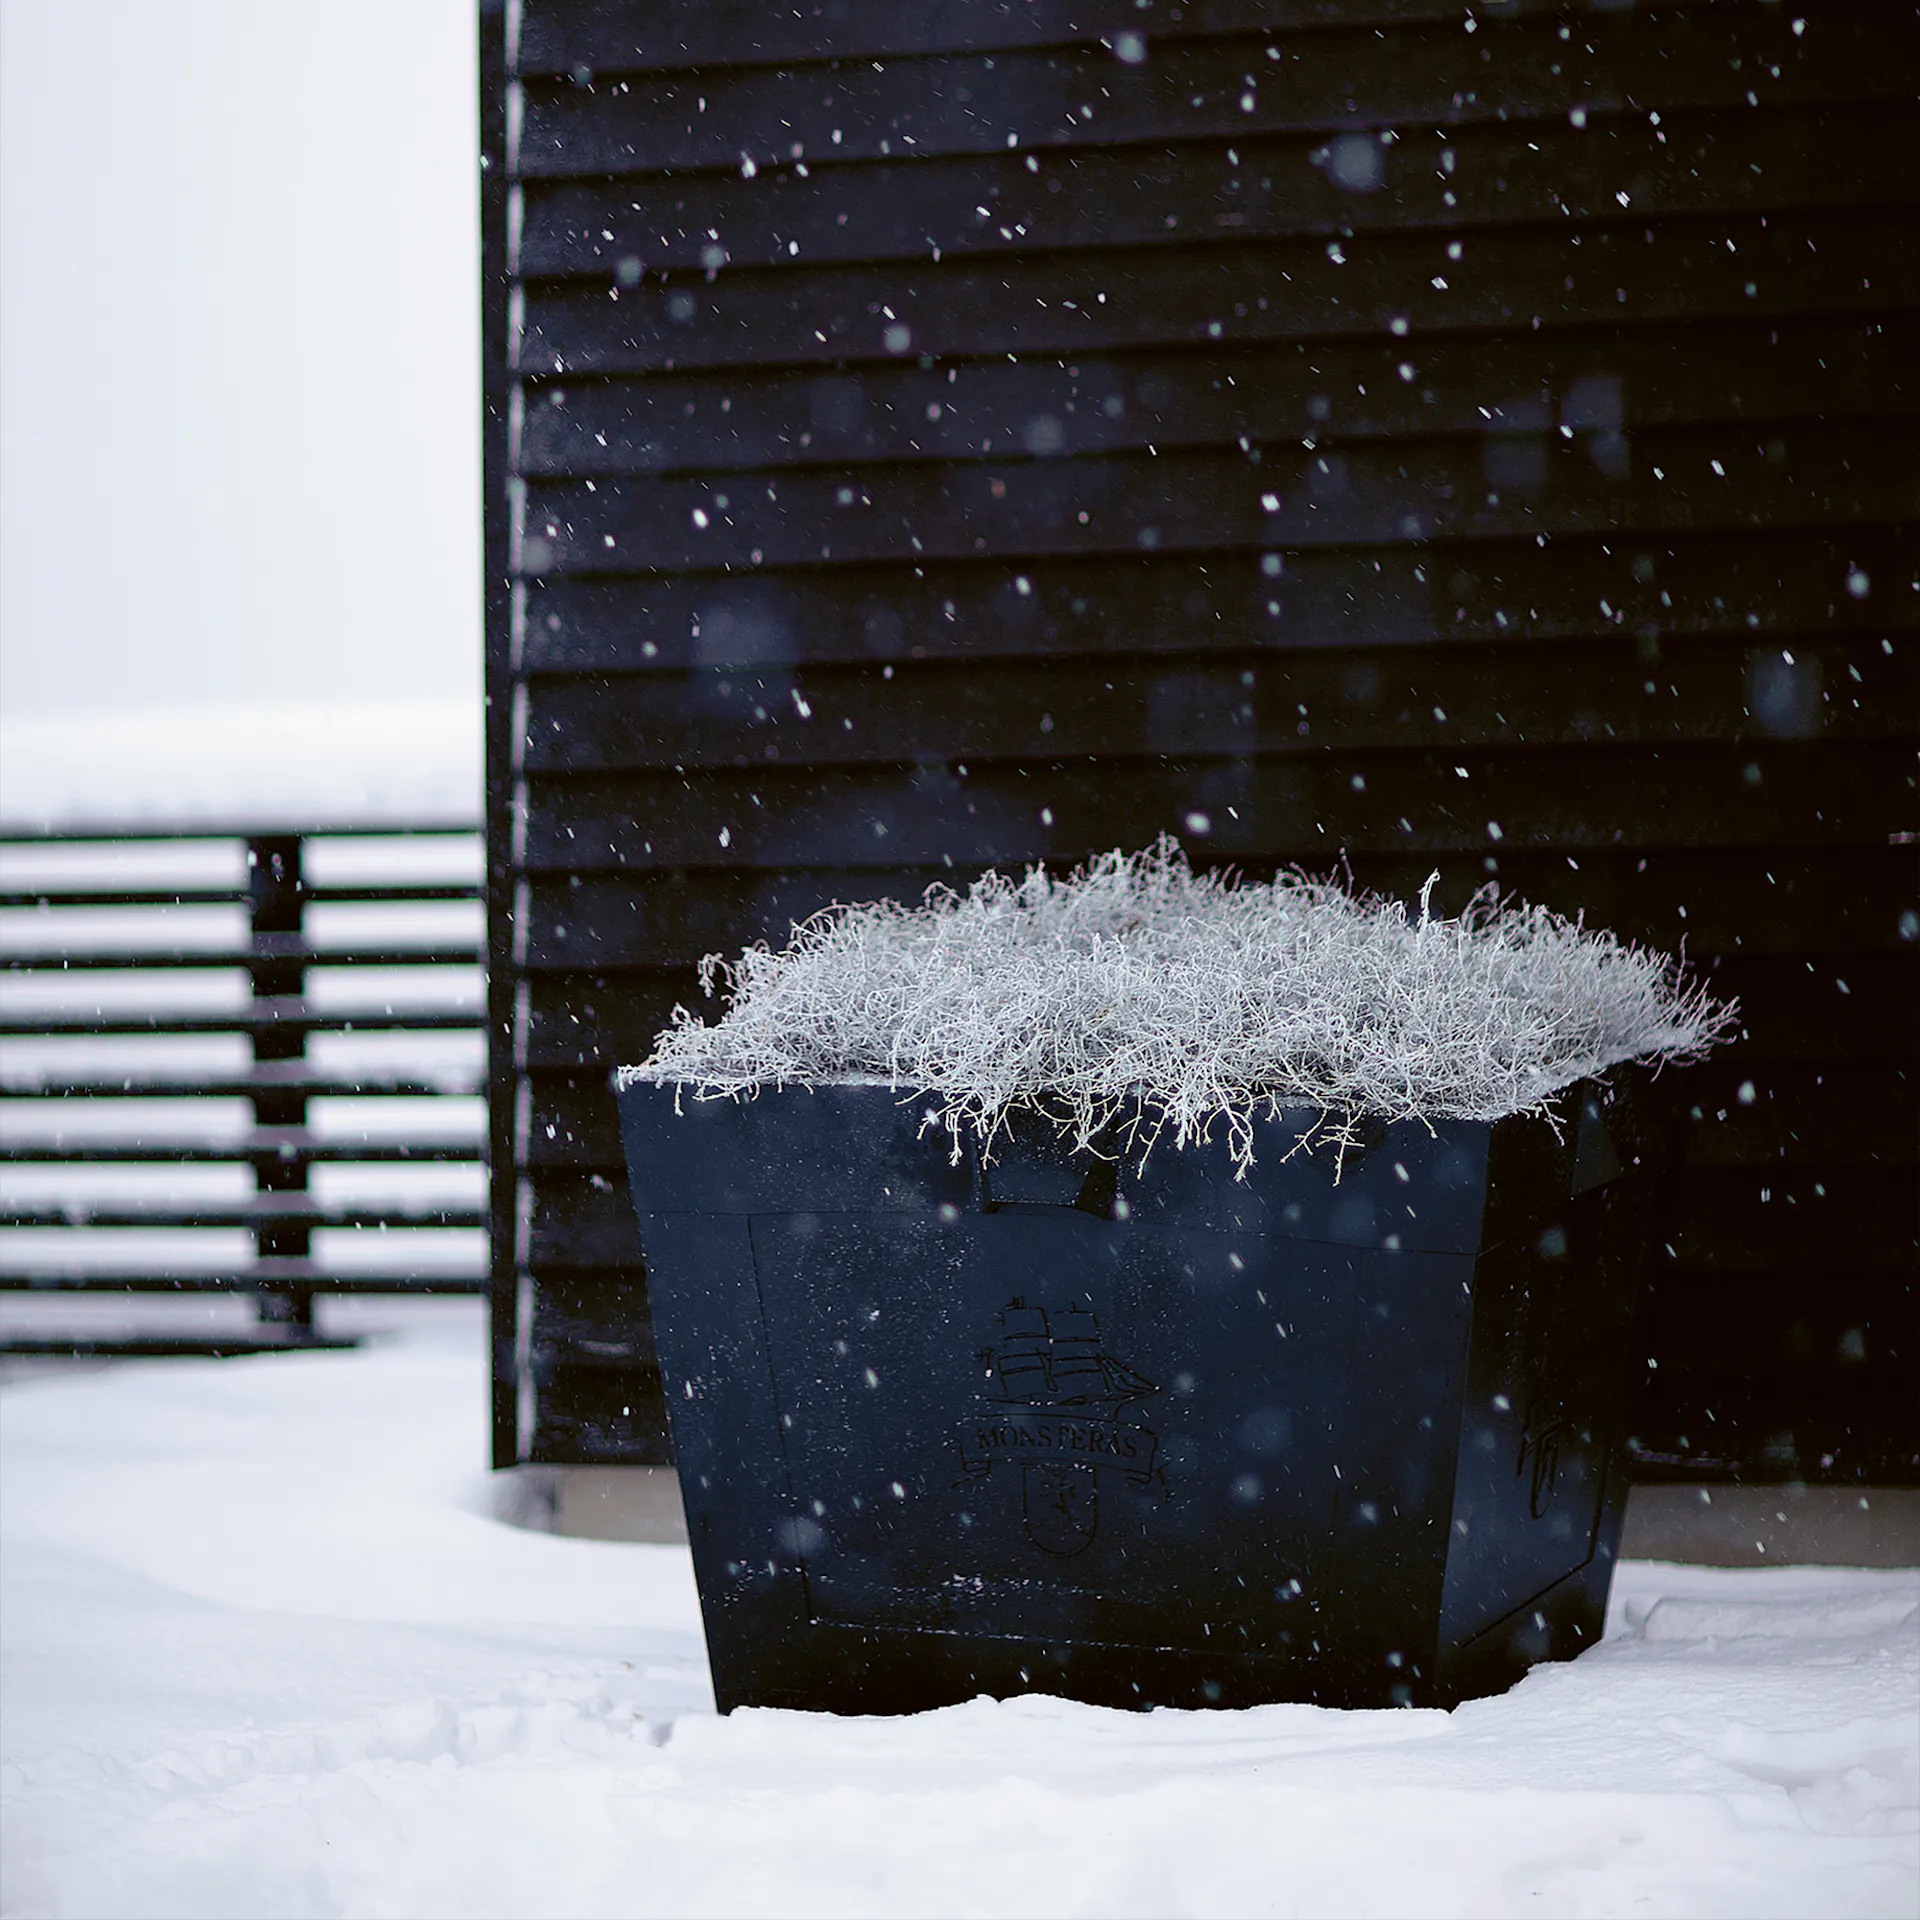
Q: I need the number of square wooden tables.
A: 0